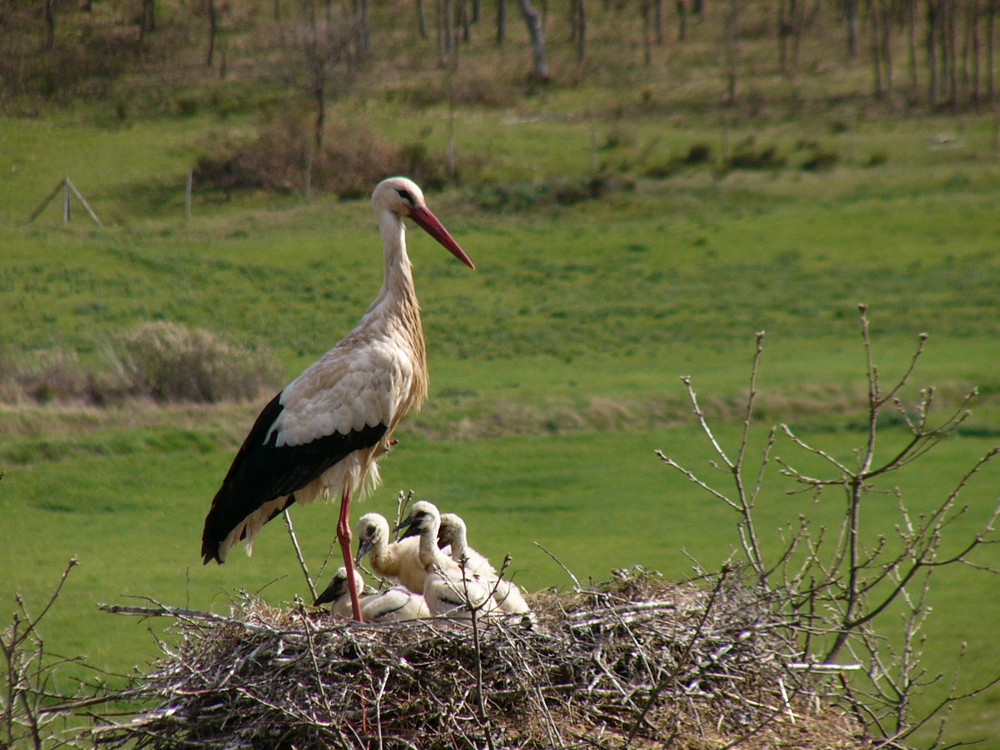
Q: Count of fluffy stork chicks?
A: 4